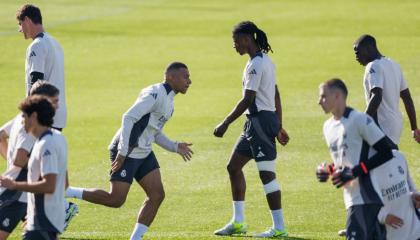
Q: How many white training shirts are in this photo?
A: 8